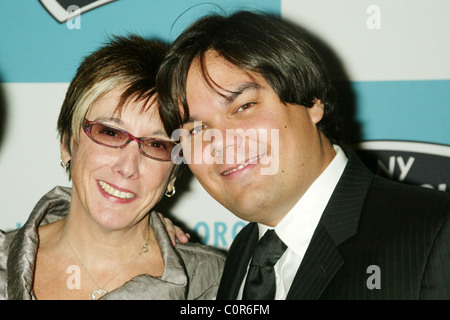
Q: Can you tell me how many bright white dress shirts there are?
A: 1